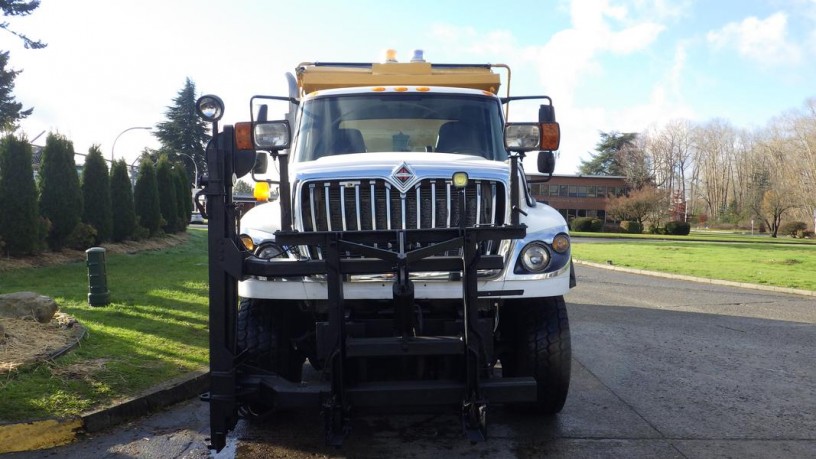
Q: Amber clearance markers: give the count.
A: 5